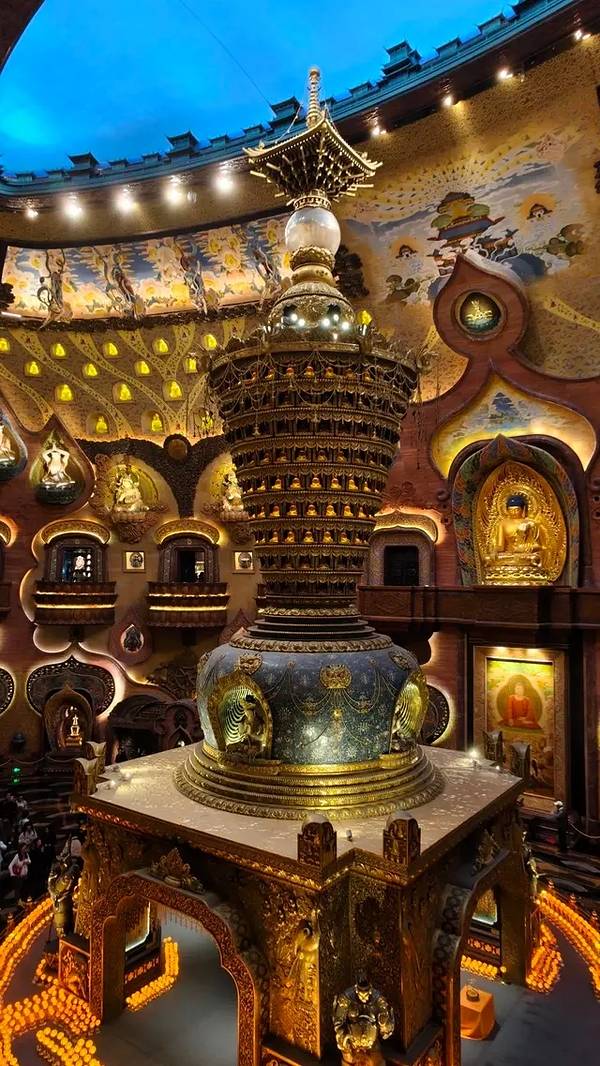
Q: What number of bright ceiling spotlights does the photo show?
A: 9